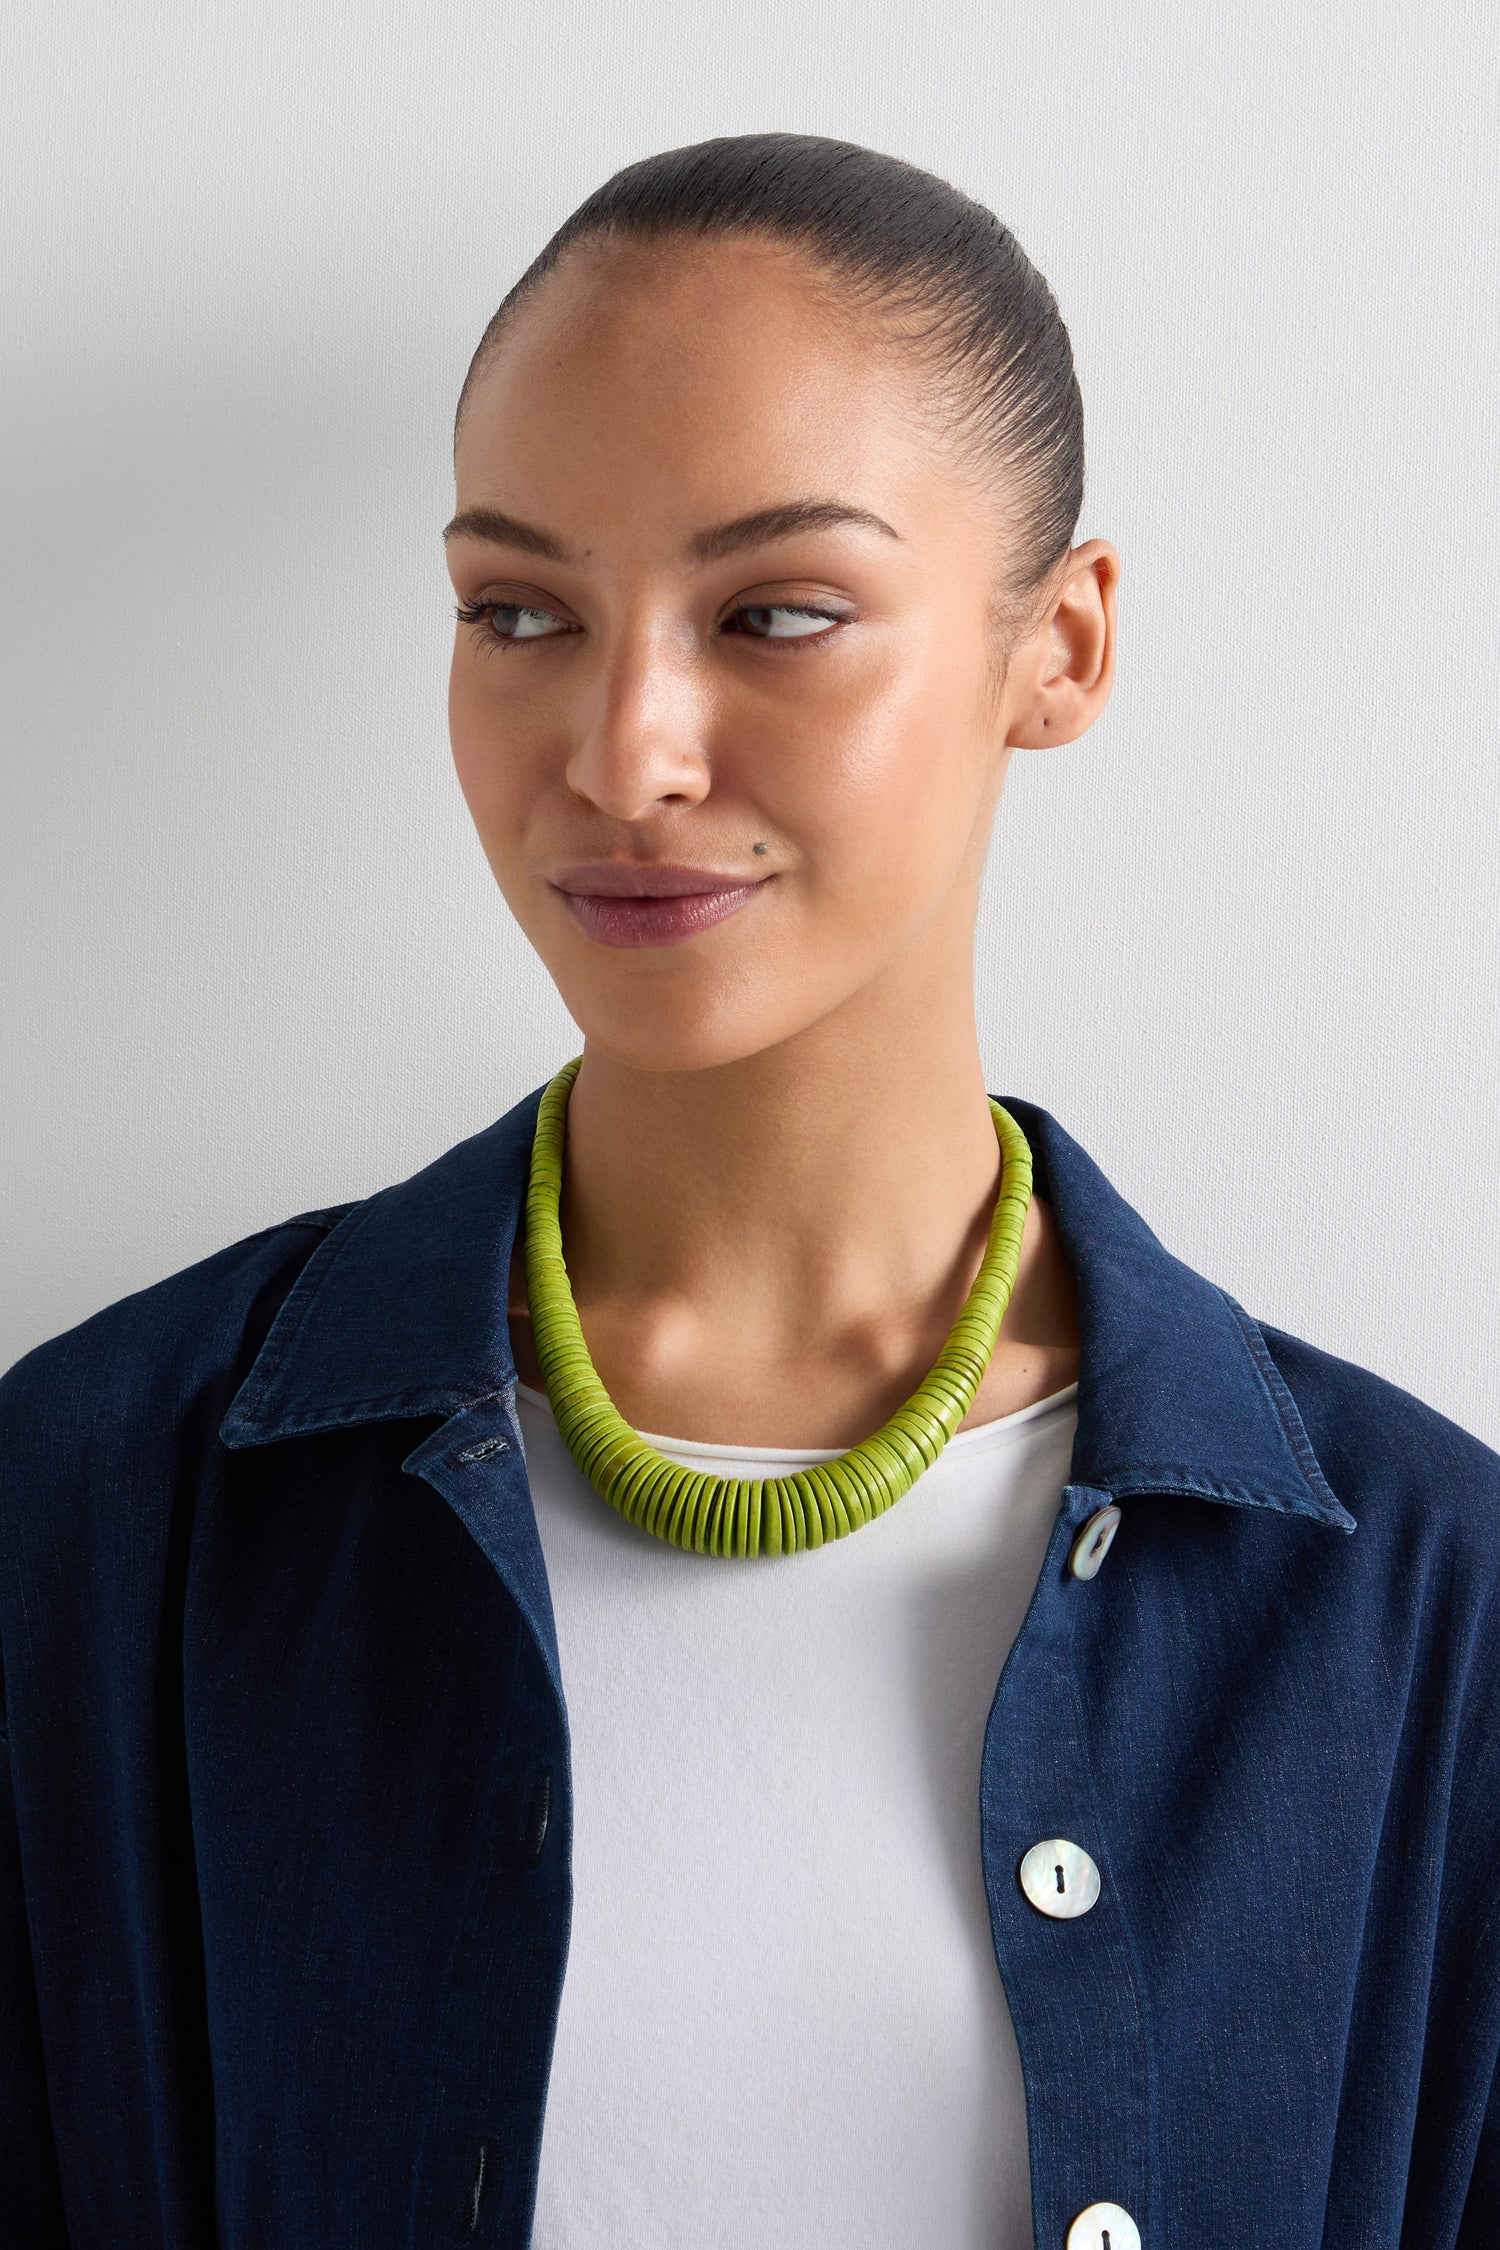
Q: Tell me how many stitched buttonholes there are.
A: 3